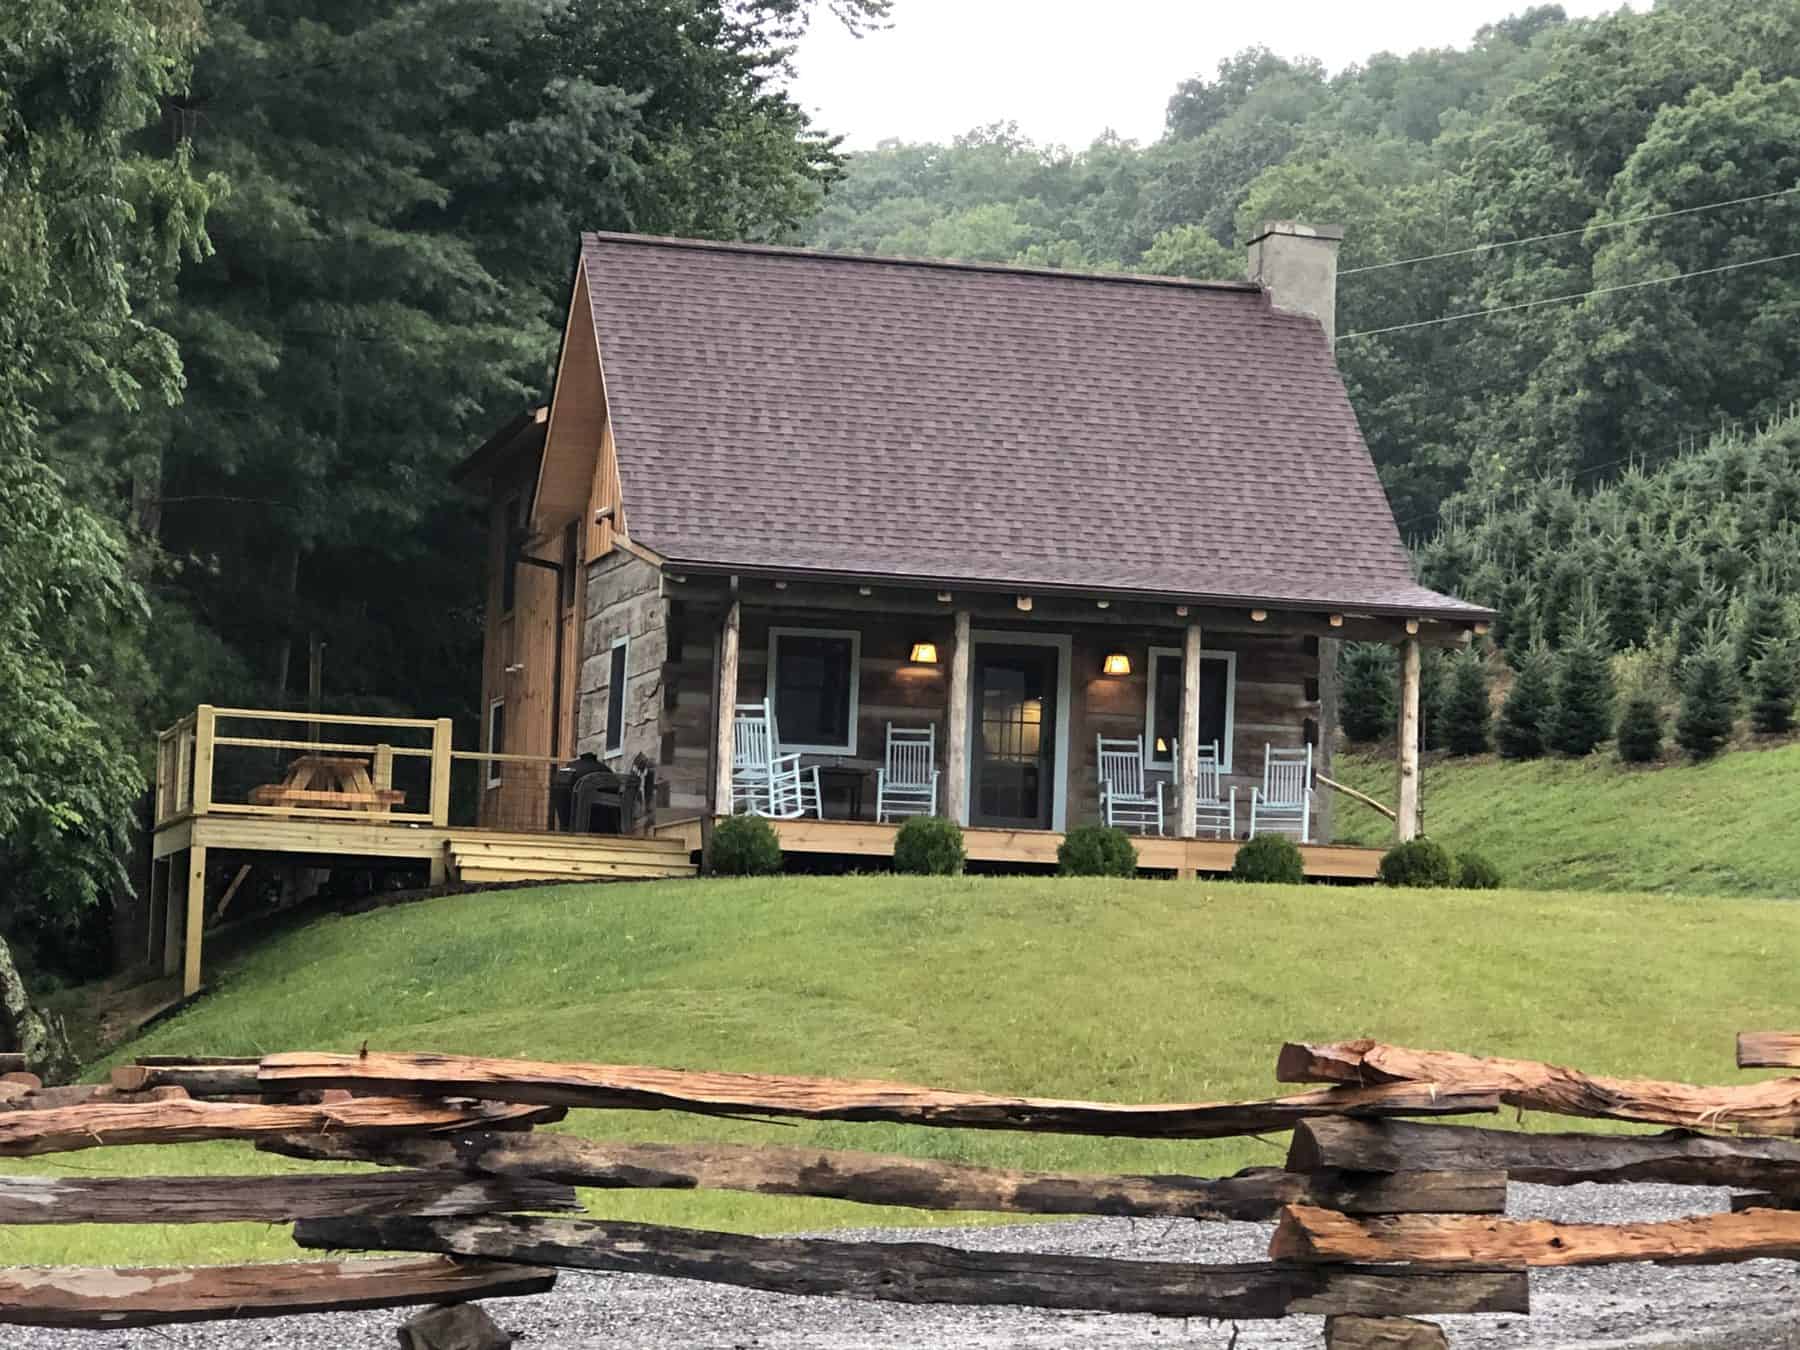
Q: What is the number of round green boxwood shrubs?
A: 6